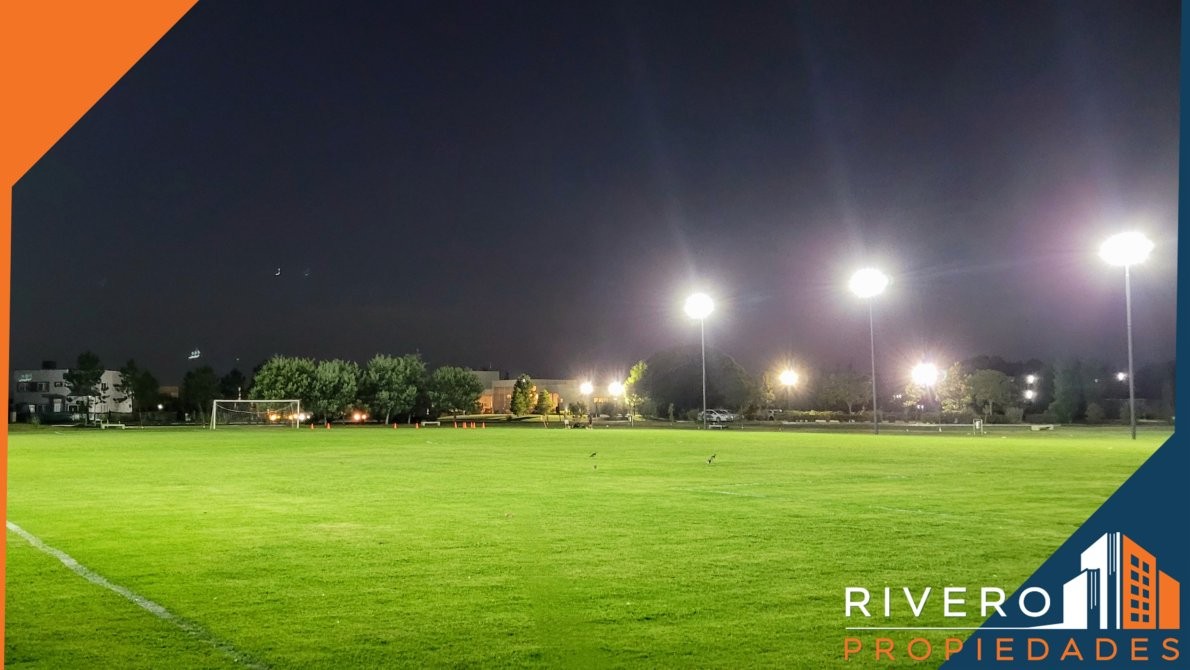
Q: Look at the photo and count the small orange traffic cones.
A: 9